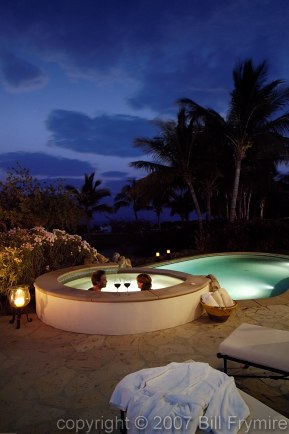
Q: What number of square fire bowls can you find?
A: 2